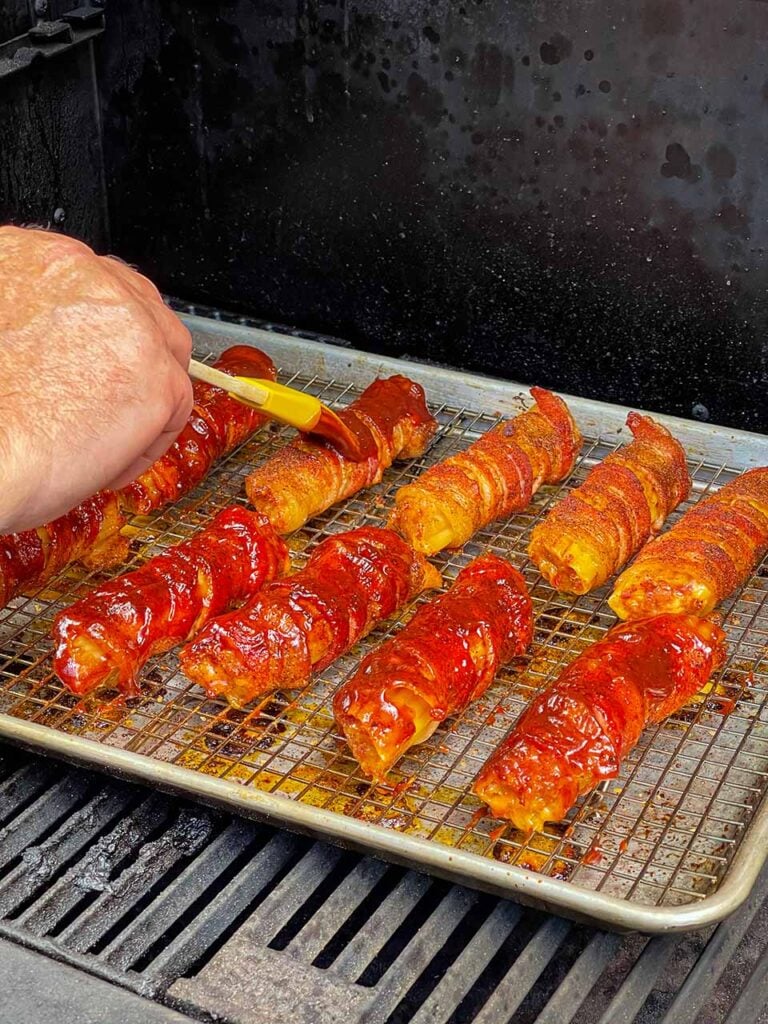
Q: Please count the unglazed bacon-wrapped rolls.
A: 3